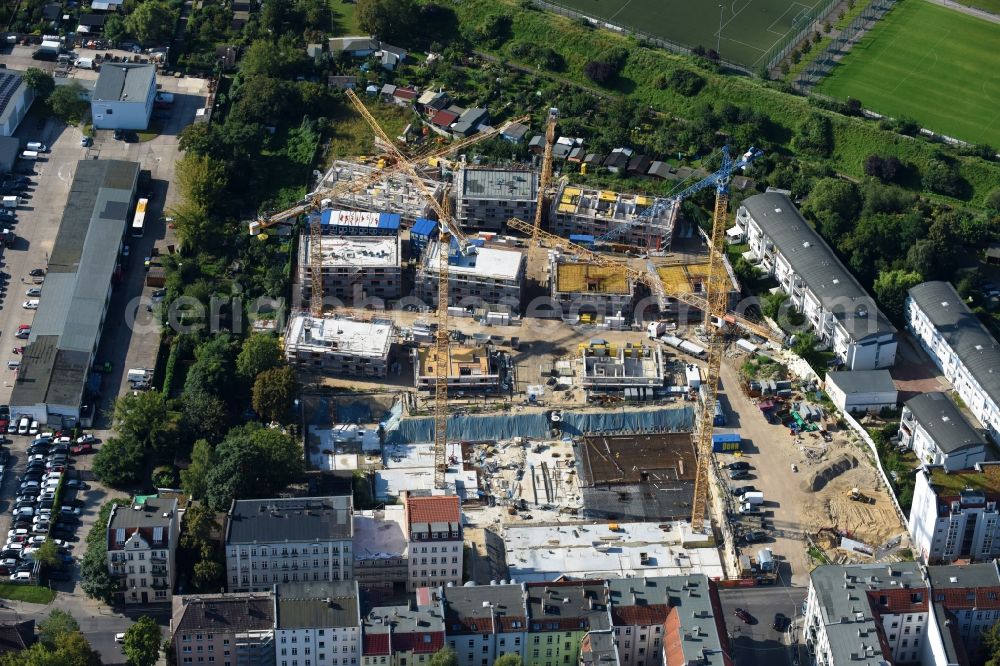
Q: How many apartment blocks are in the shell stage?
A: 10